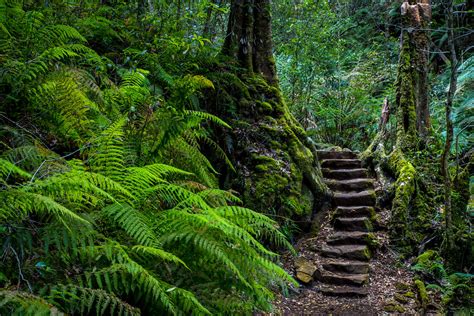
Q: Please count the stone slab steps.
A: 12